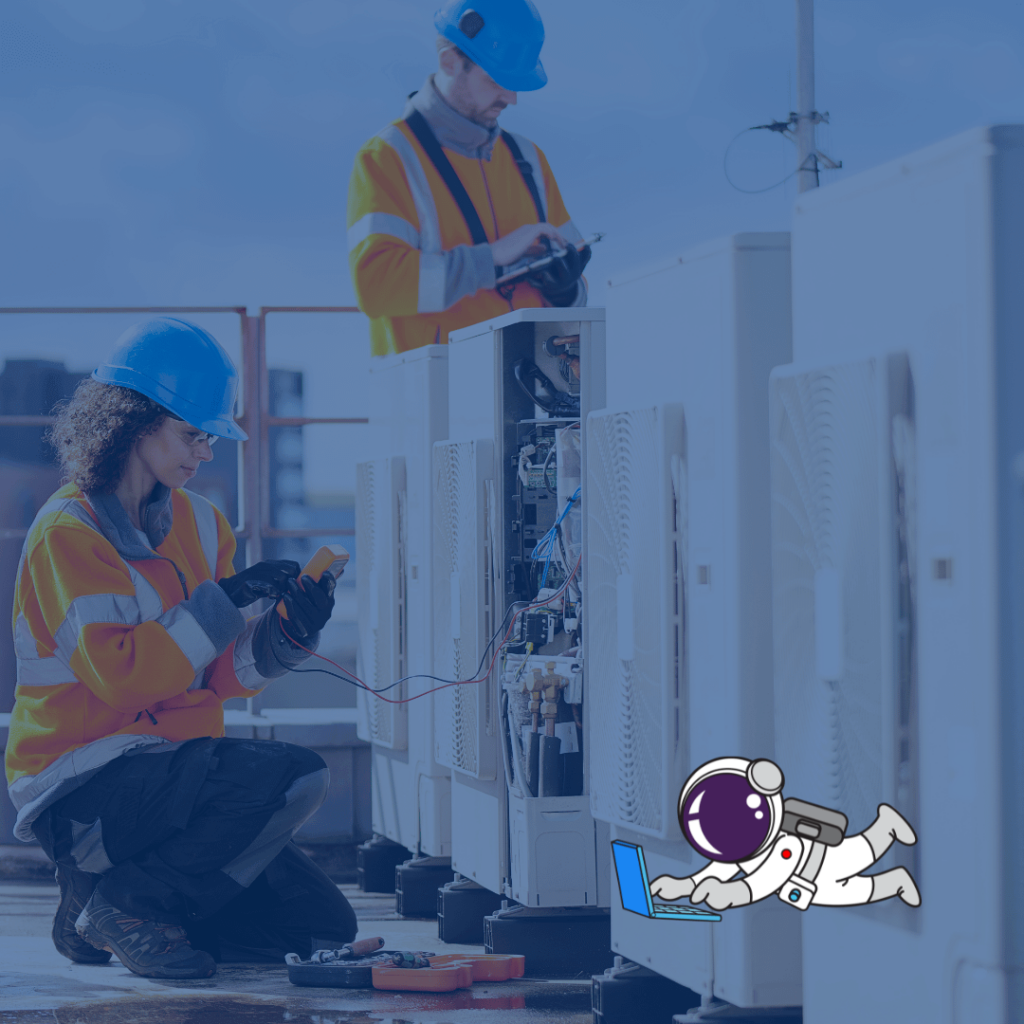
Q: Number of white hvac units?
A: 4